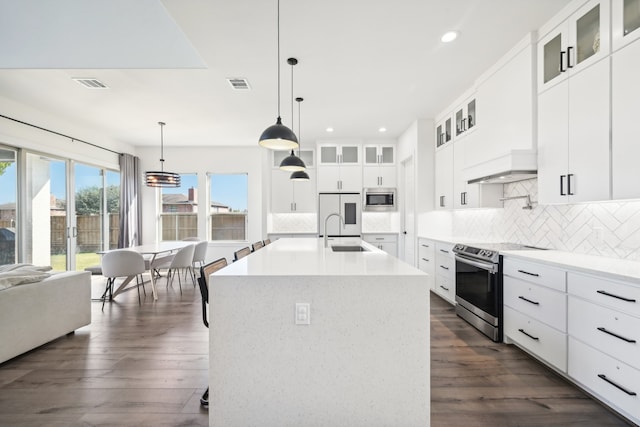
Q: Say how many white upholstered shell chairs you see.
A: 4